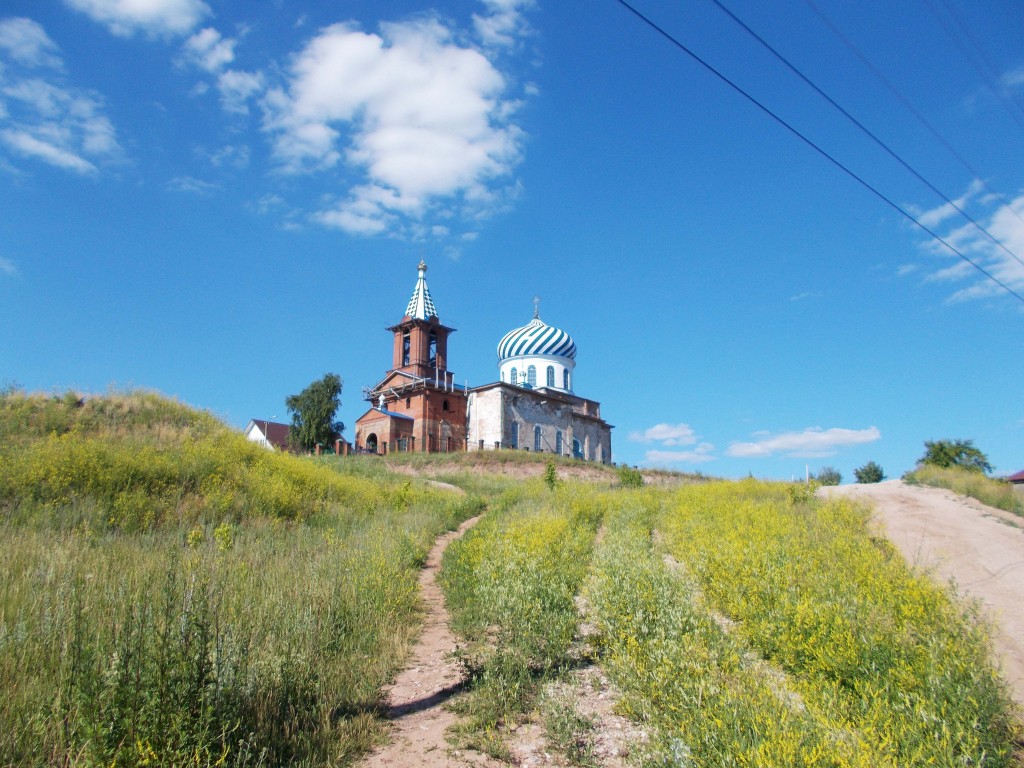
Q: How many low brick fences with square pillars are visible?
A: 1